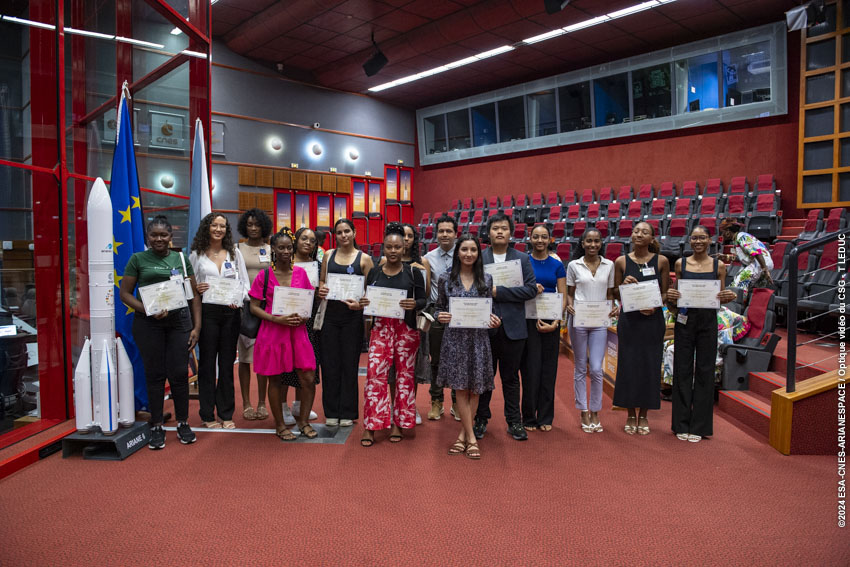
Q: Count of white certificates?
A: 12